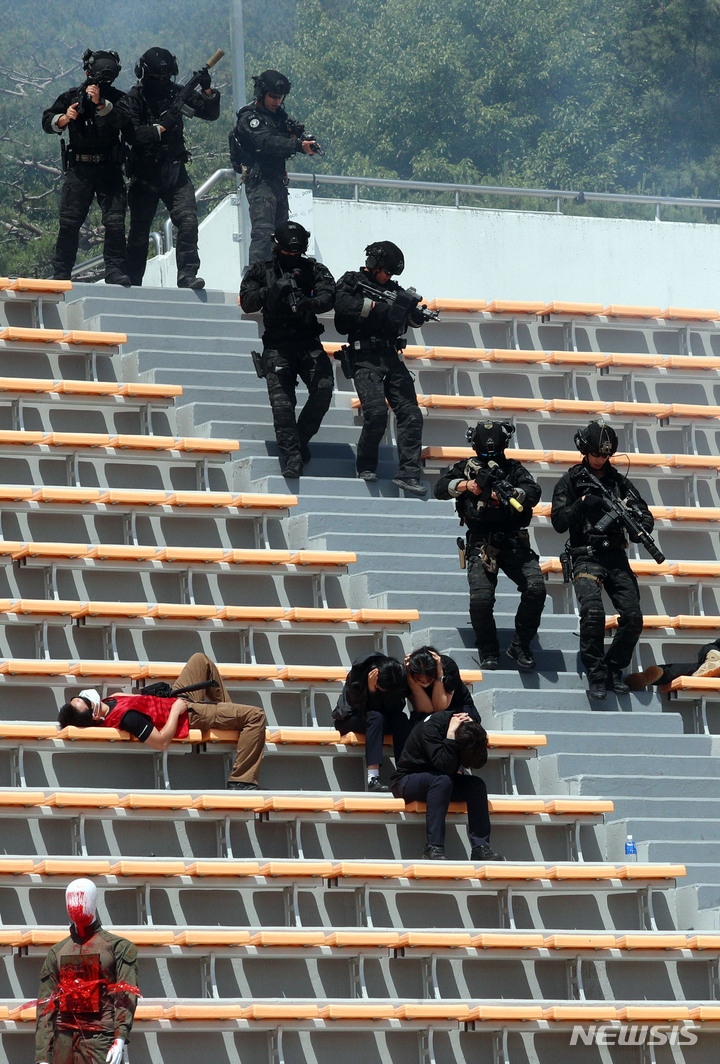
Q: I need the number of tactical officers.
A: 7